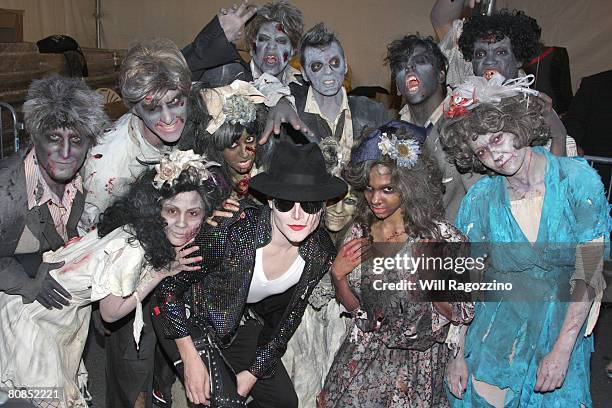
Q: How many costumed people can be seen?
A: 12